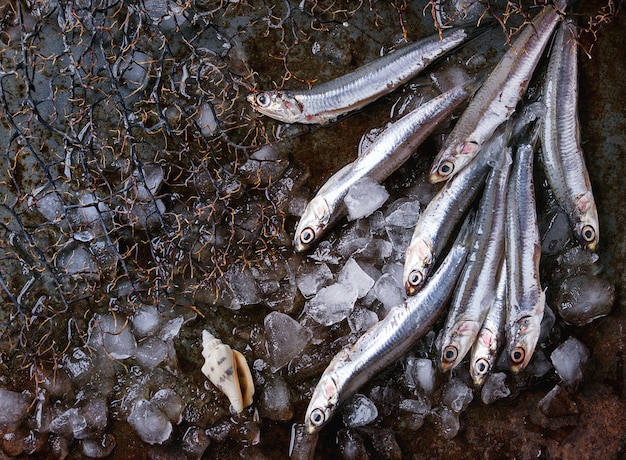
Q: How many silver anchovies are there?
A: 9